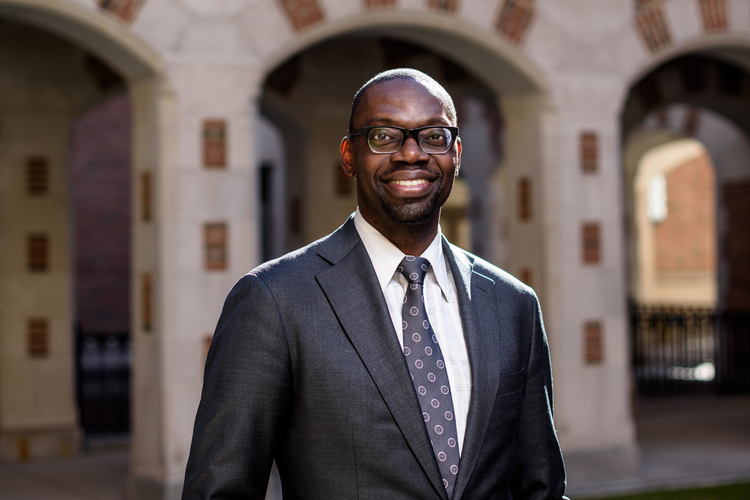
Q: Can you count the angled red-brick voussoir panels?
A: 7